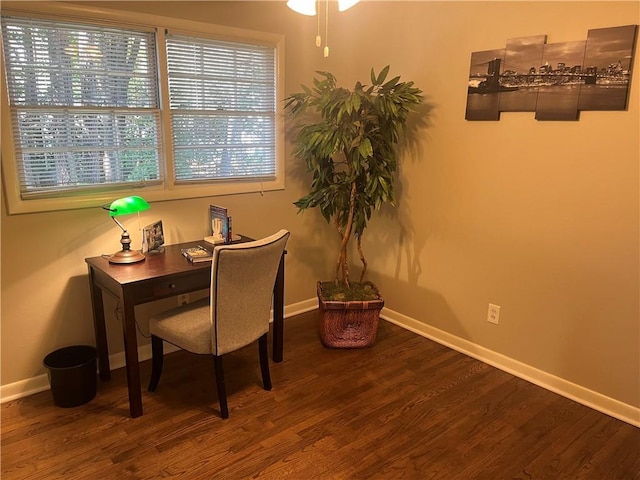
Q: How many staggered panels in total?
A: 4